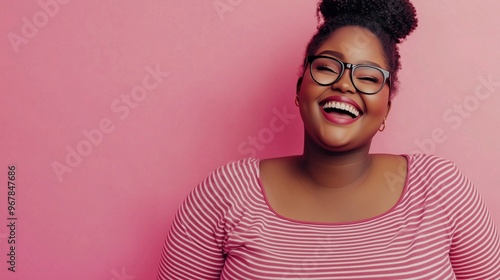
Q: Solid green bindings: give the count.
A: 0